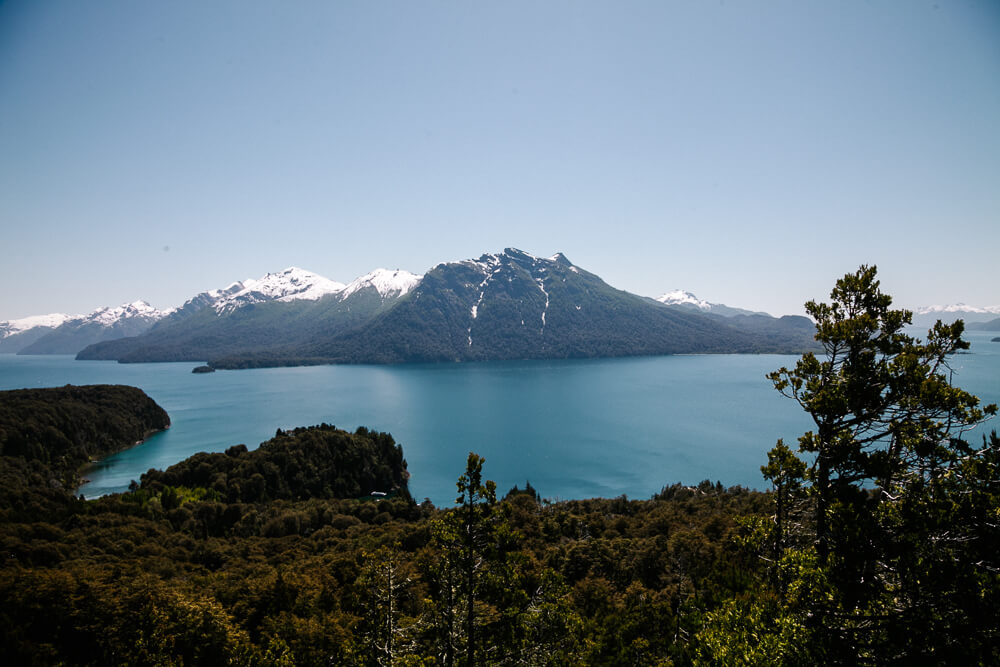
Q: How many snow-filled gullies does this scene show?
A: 2